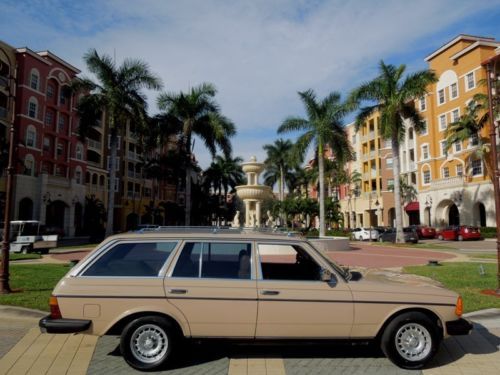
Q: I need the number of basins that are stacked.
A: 2